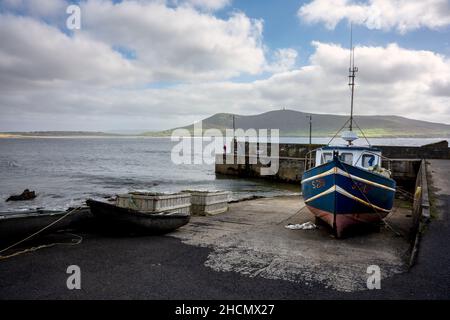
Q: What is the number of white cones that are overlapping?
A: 0